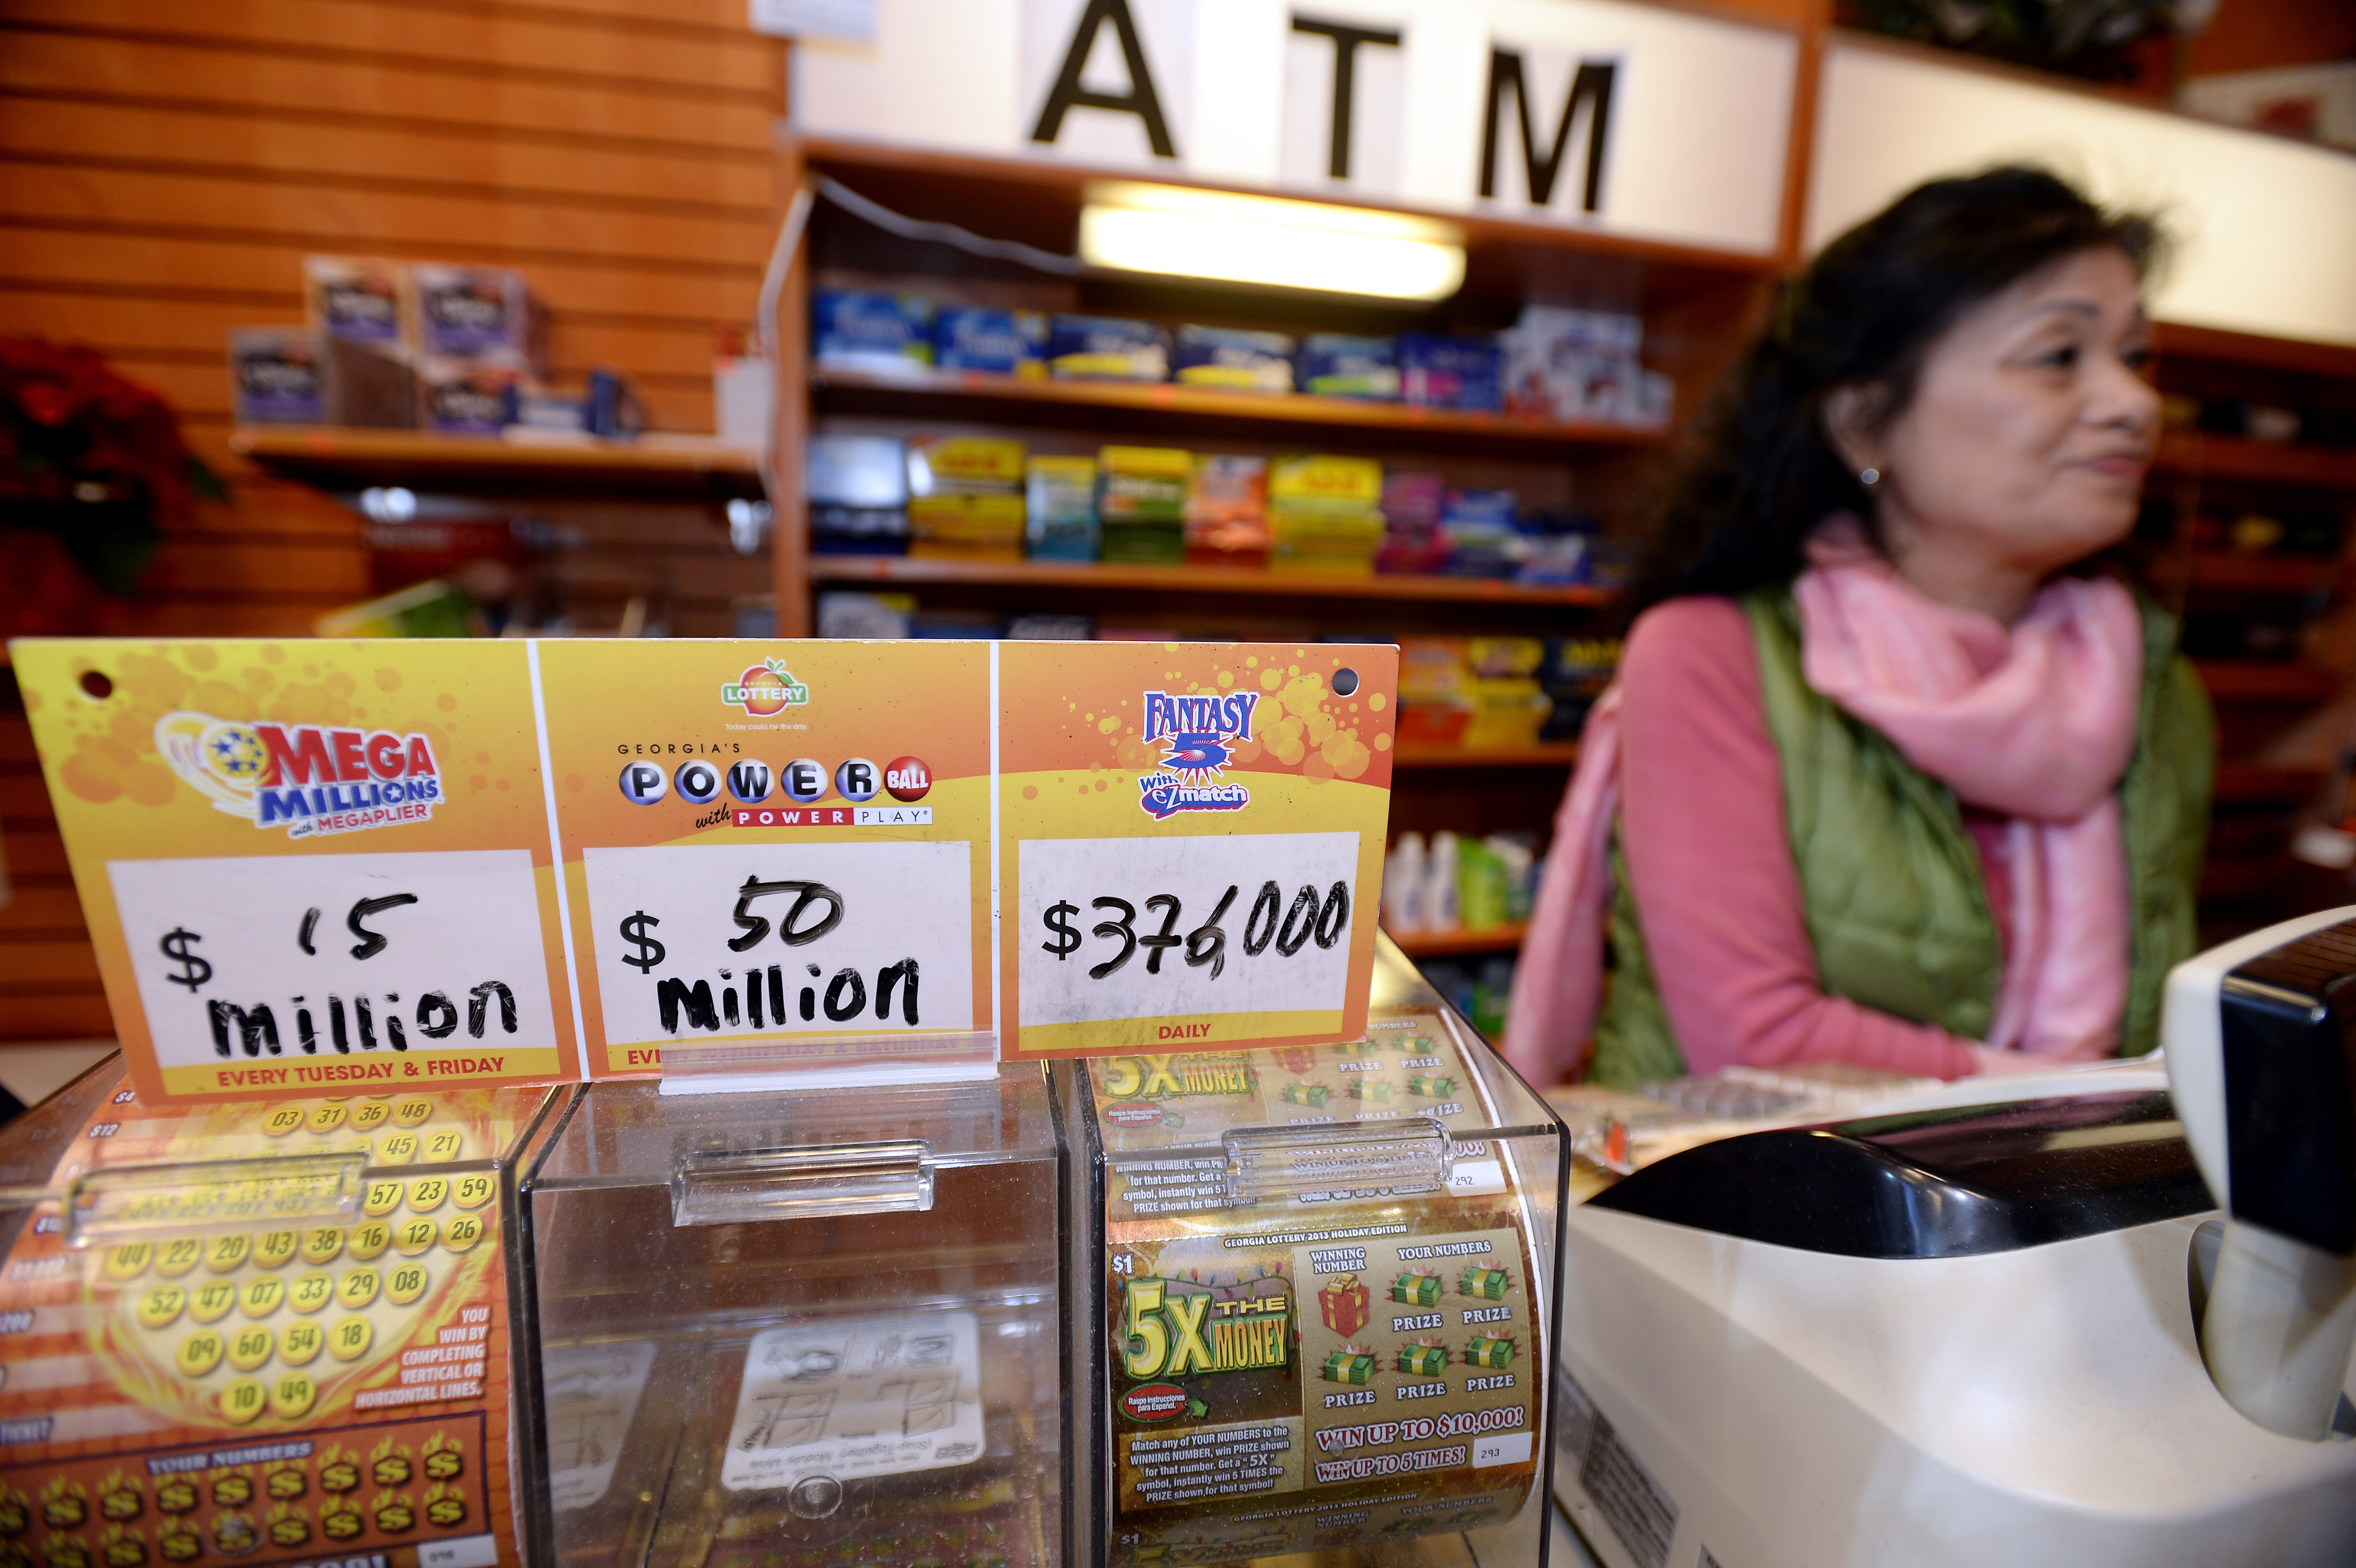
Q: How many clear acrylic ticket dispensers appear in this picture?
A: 3